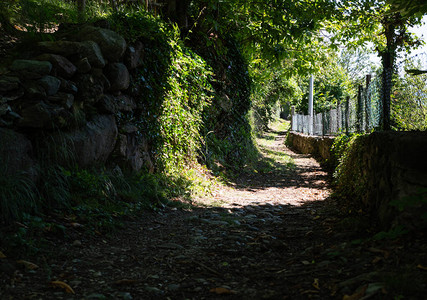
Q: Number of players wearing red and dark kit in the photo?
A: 0